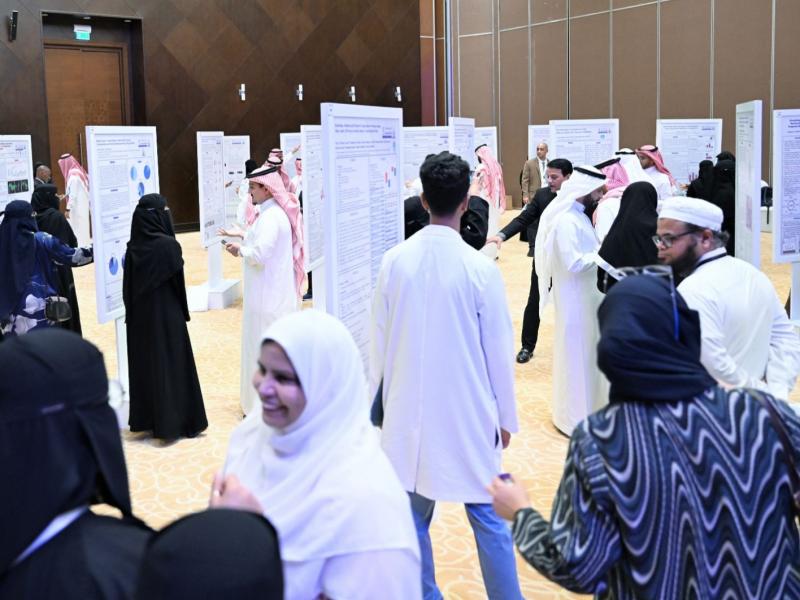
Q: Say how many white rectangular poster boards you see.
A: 15